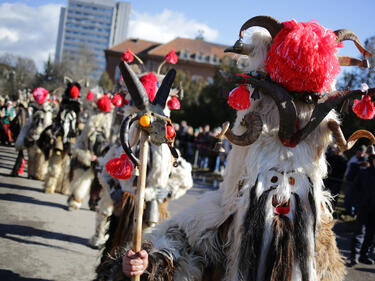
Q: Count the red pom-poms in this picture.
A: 13